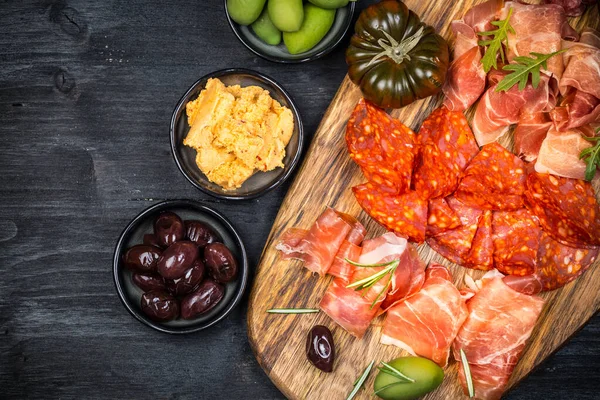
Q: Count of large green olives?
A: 6